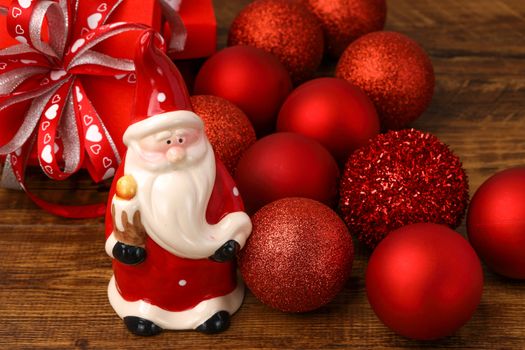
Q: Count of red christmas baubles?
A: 11